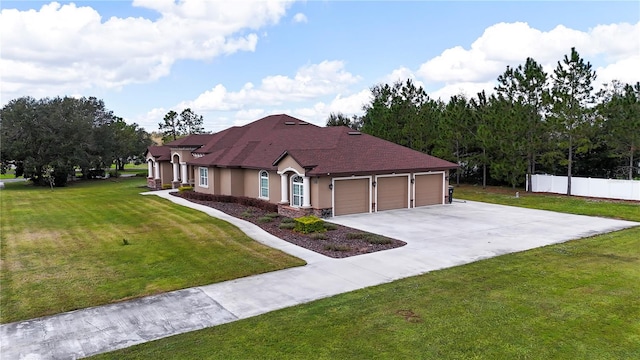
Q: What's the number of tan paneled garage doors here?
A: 3